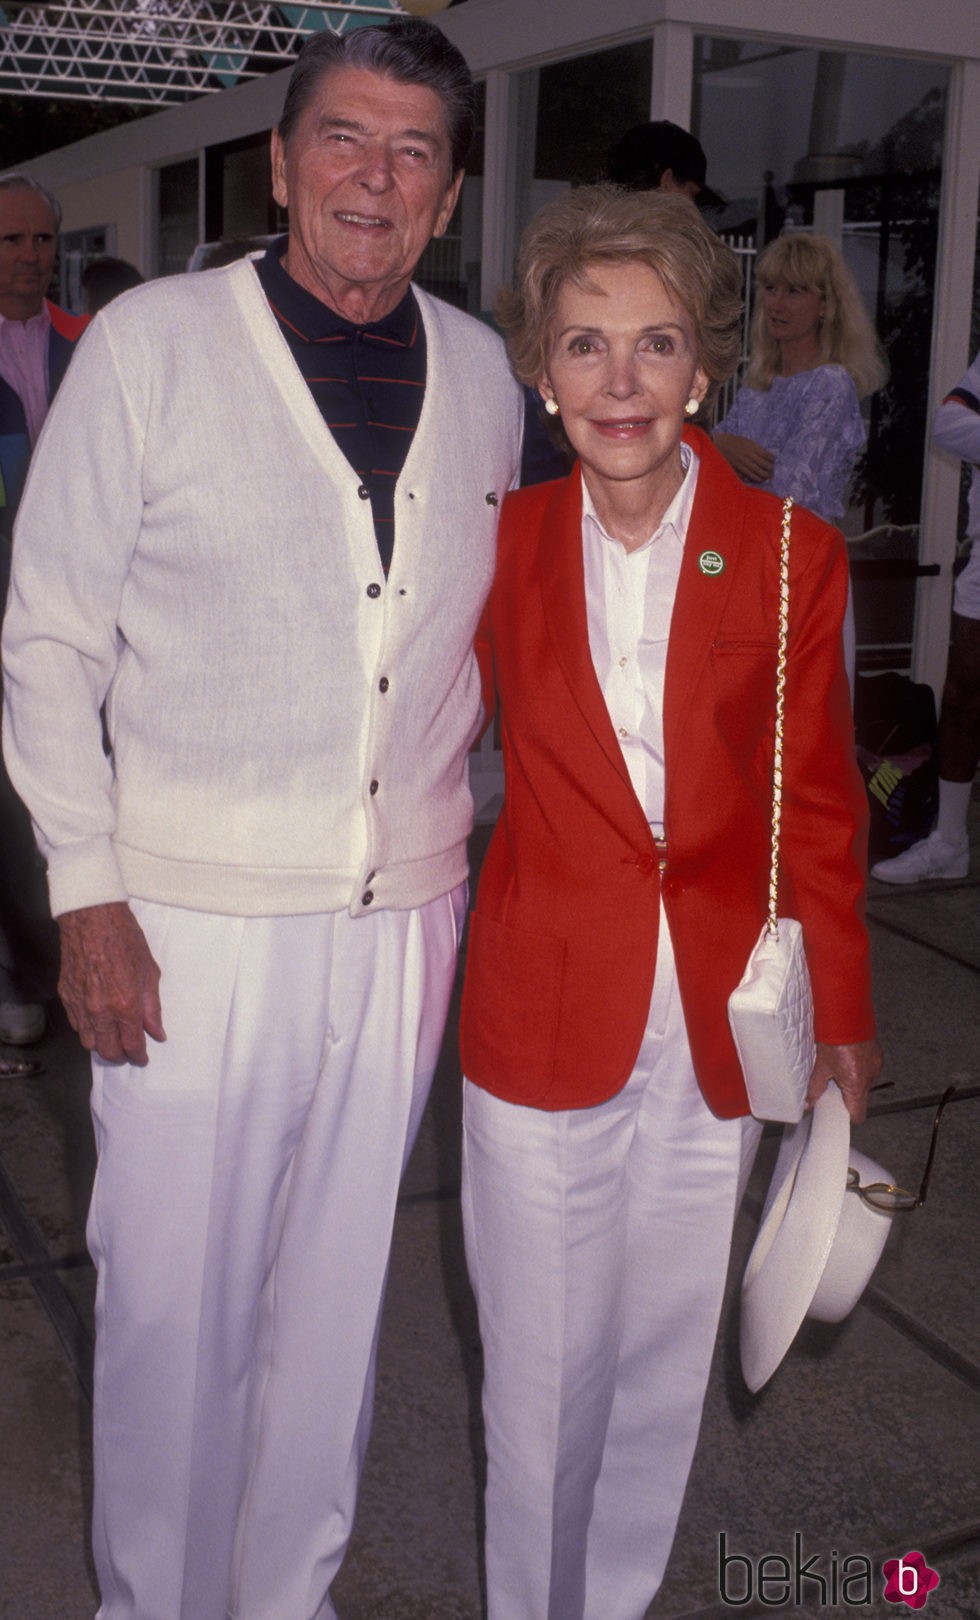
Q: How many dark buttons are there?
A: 6